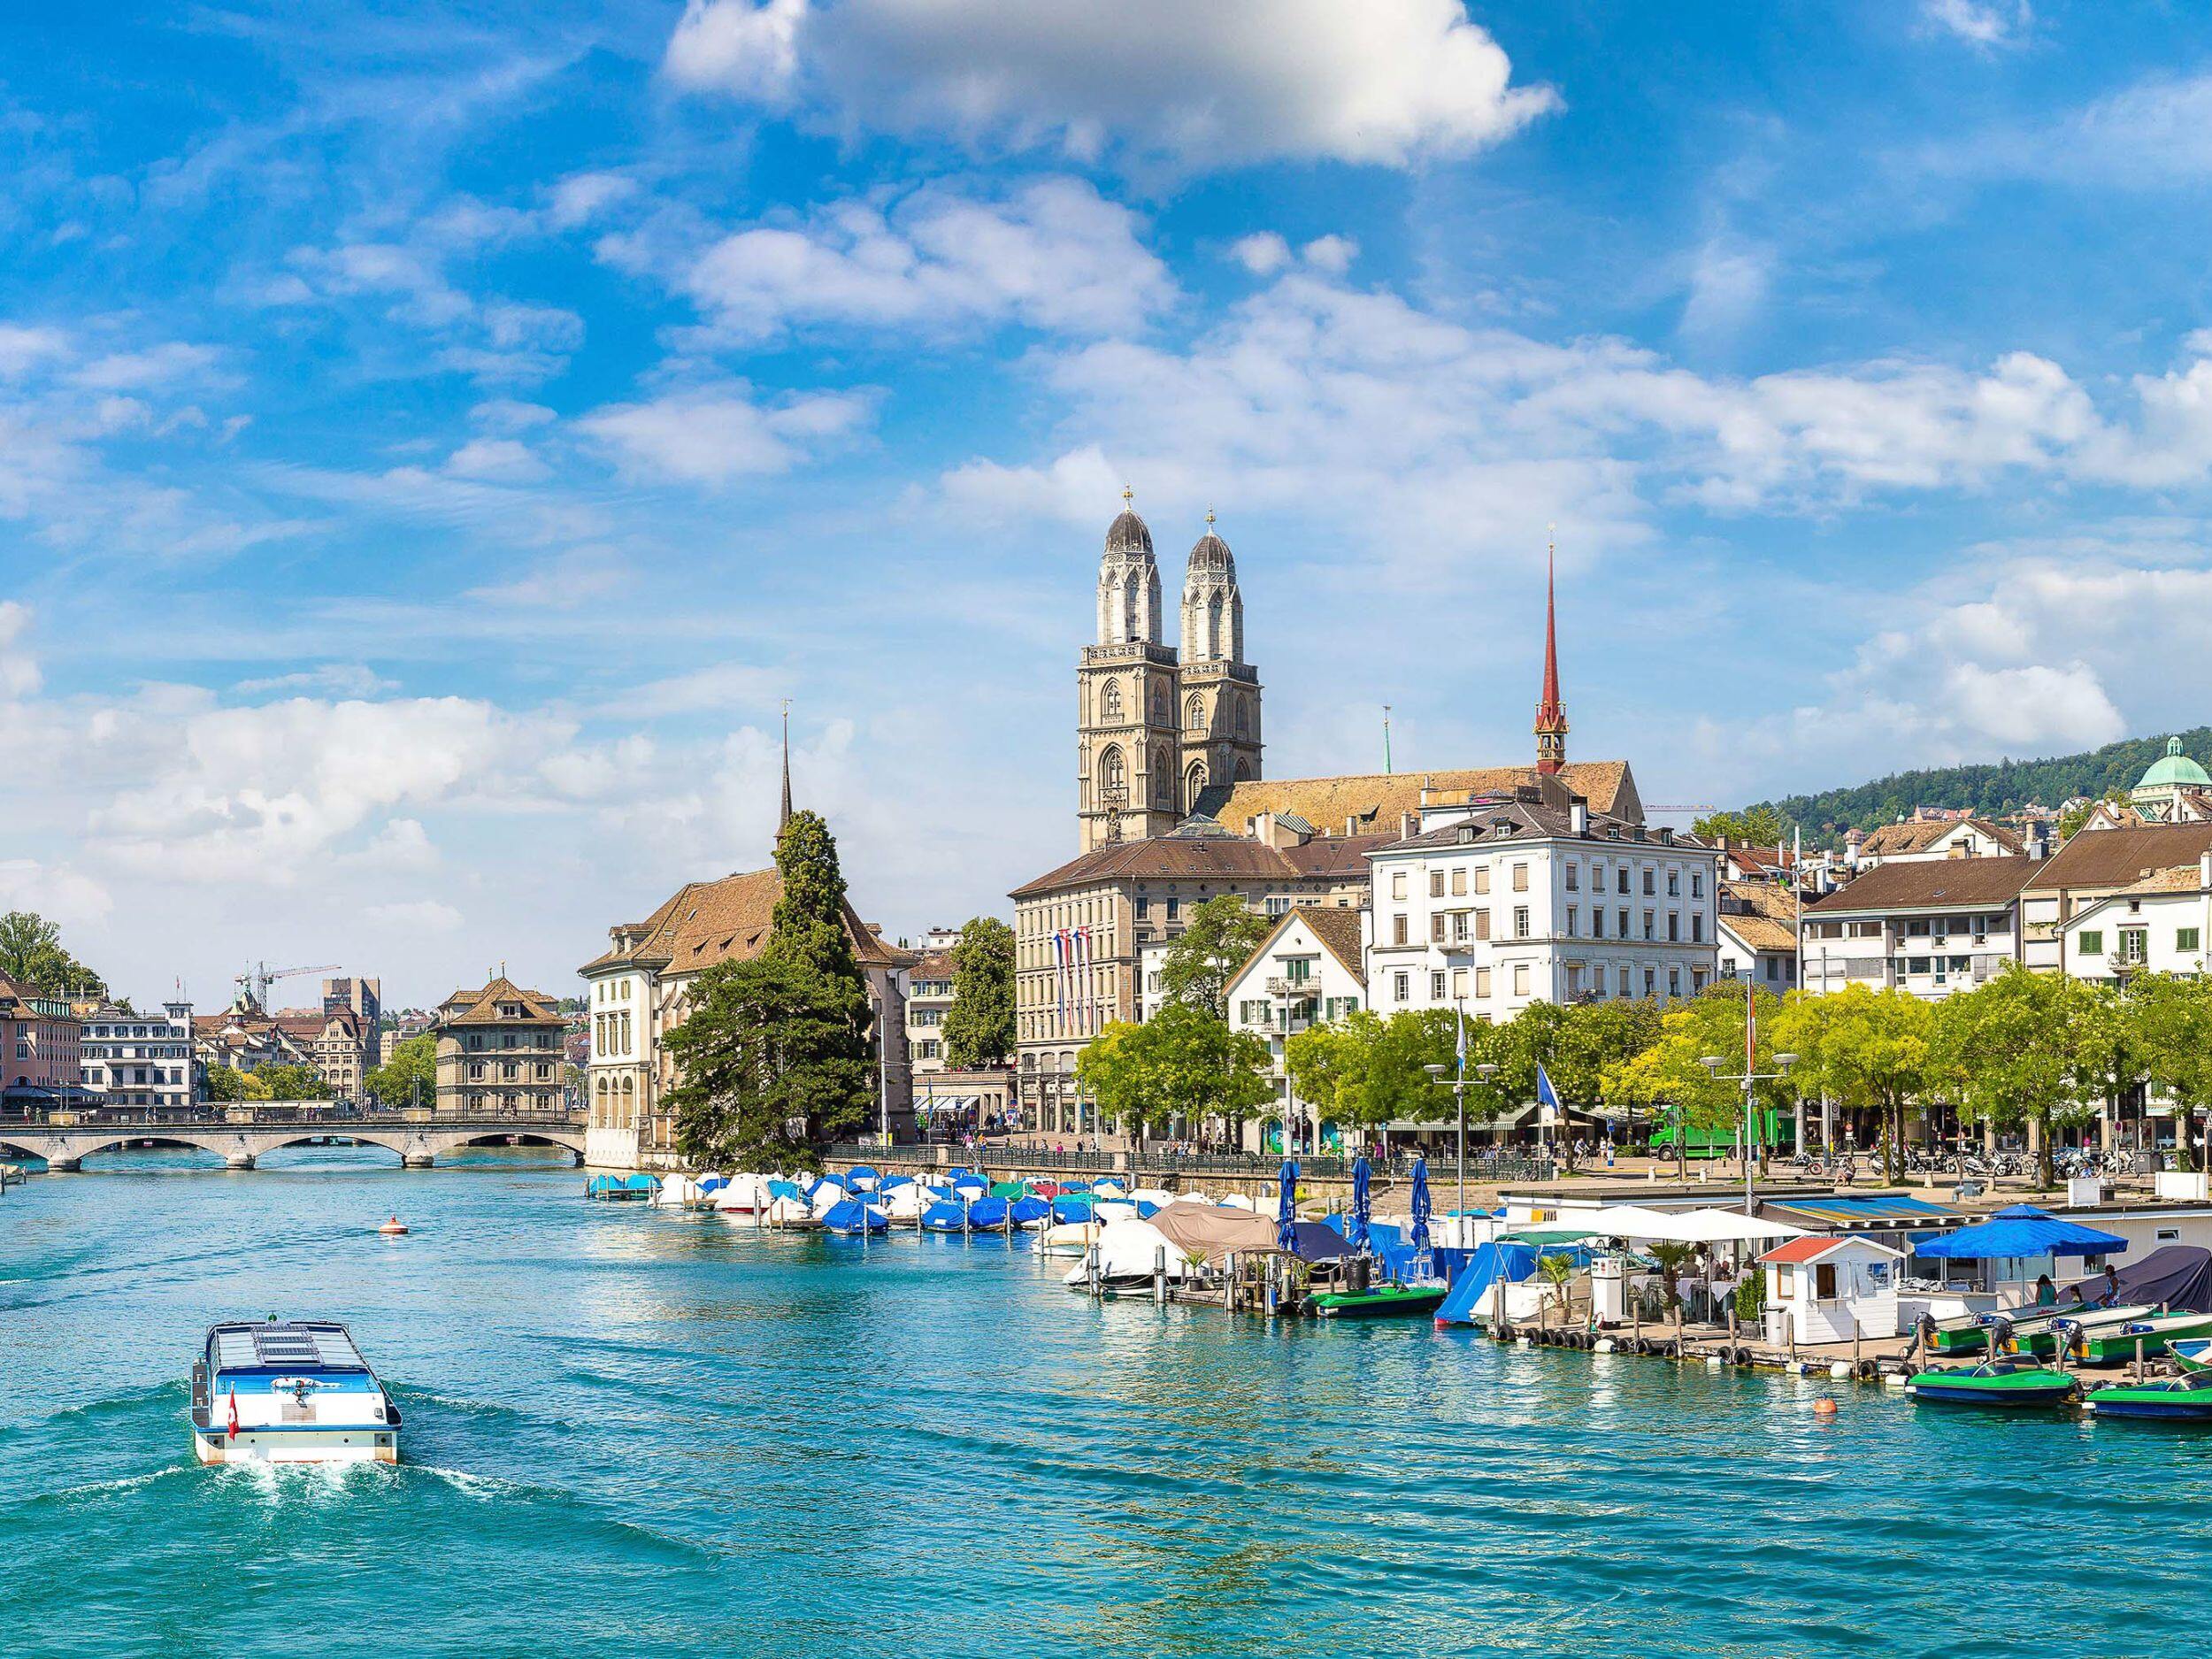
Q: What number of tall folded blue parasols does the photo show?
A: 3